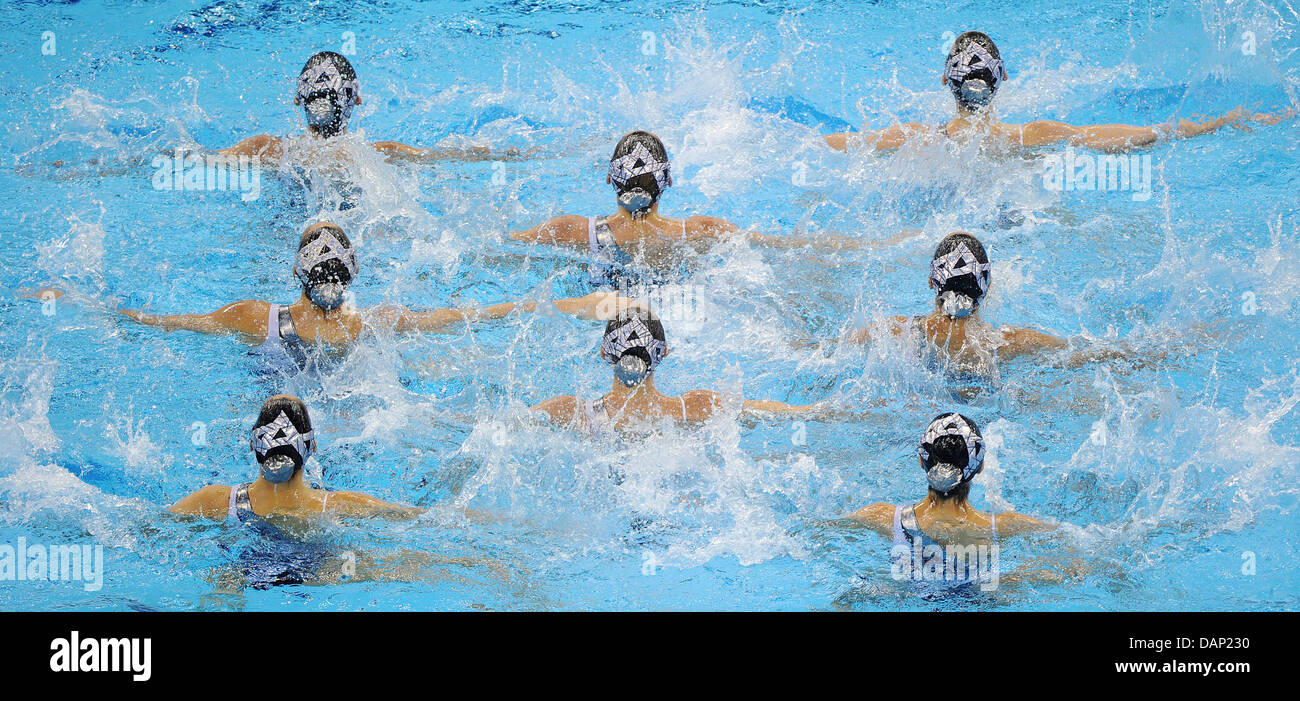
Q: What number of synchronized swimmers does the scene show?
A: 8